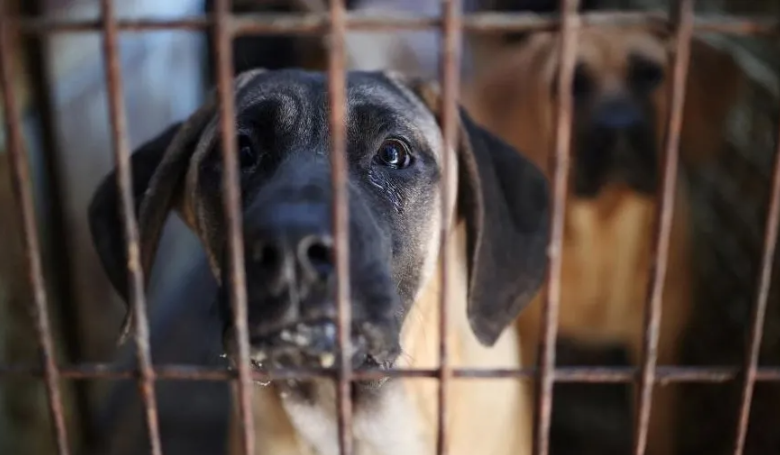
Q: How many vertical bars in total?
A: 8